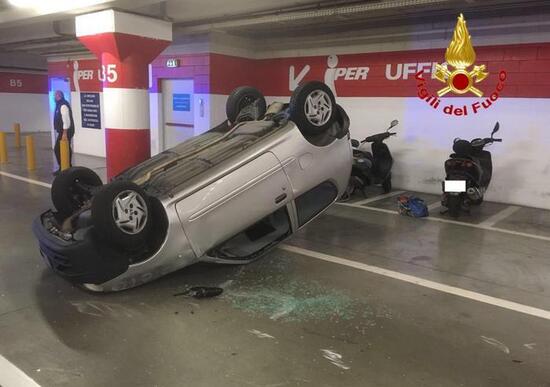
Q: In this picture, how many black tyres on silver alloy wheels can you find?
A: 2